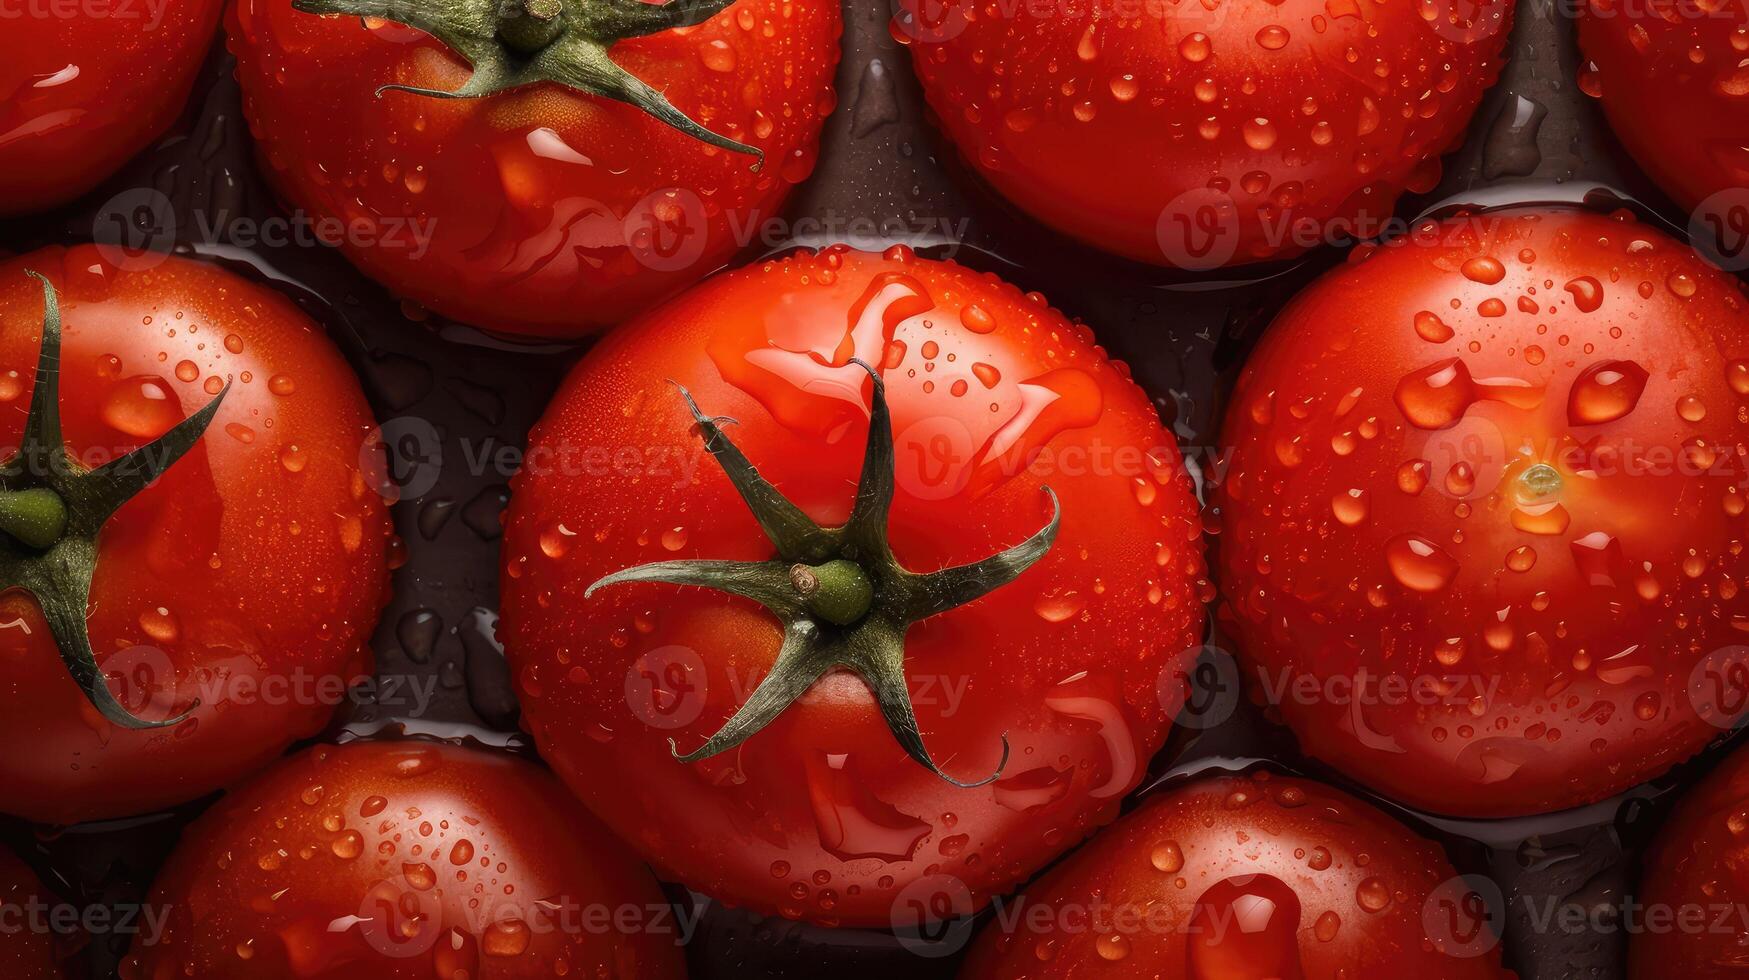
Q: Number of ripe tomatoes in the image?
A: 11